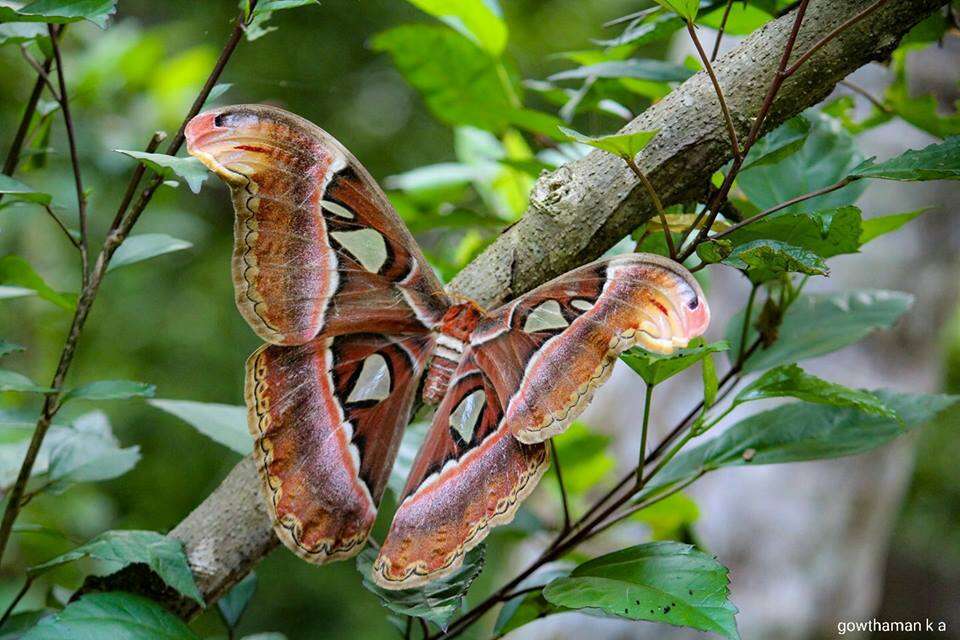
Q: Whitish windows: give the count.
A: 6